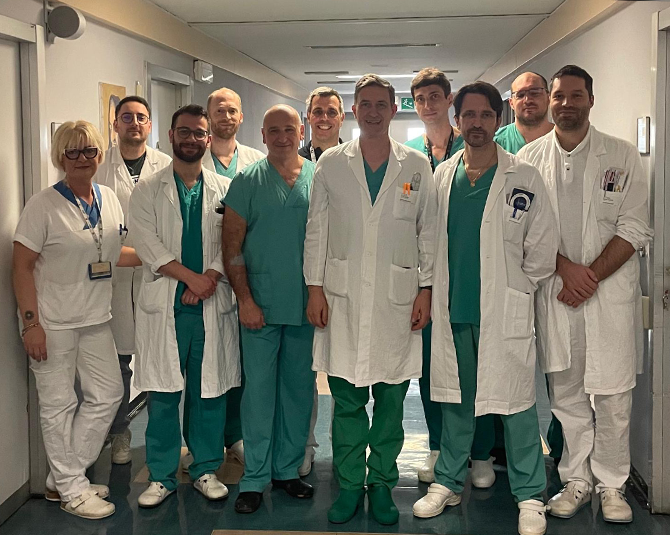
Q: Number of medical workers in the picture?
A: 11